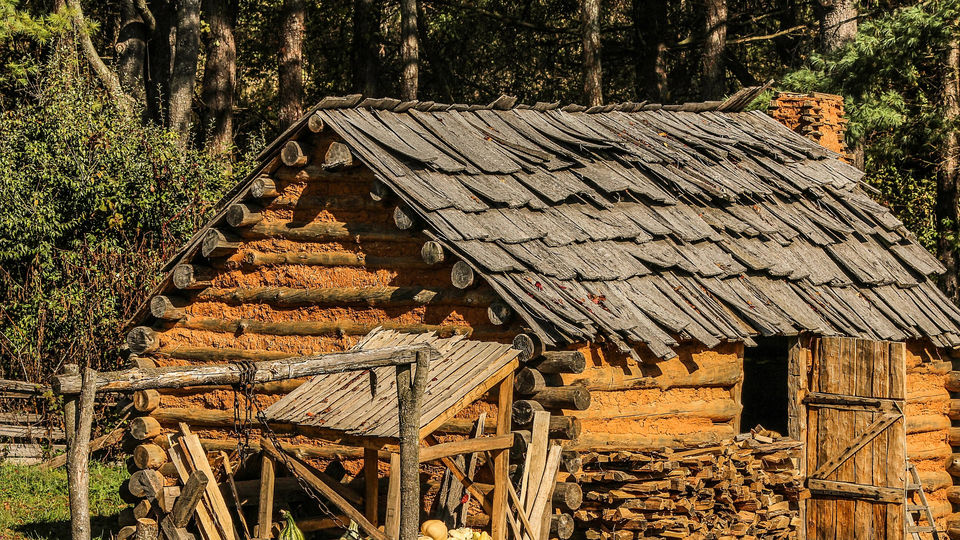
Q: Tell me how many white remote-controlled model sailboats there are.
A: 0